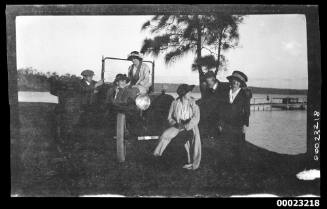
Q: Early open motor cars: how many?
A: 1